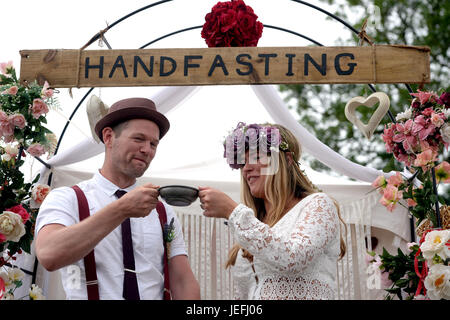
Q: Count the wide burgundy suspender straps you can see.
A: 2